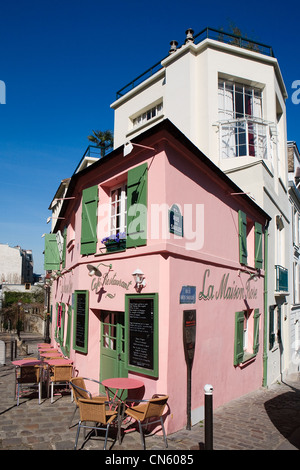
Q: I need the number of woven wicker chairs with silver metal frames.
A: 5